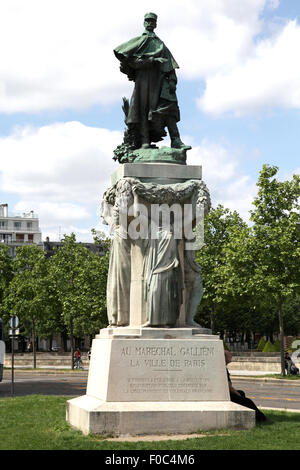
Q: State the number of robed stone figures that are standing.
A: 3